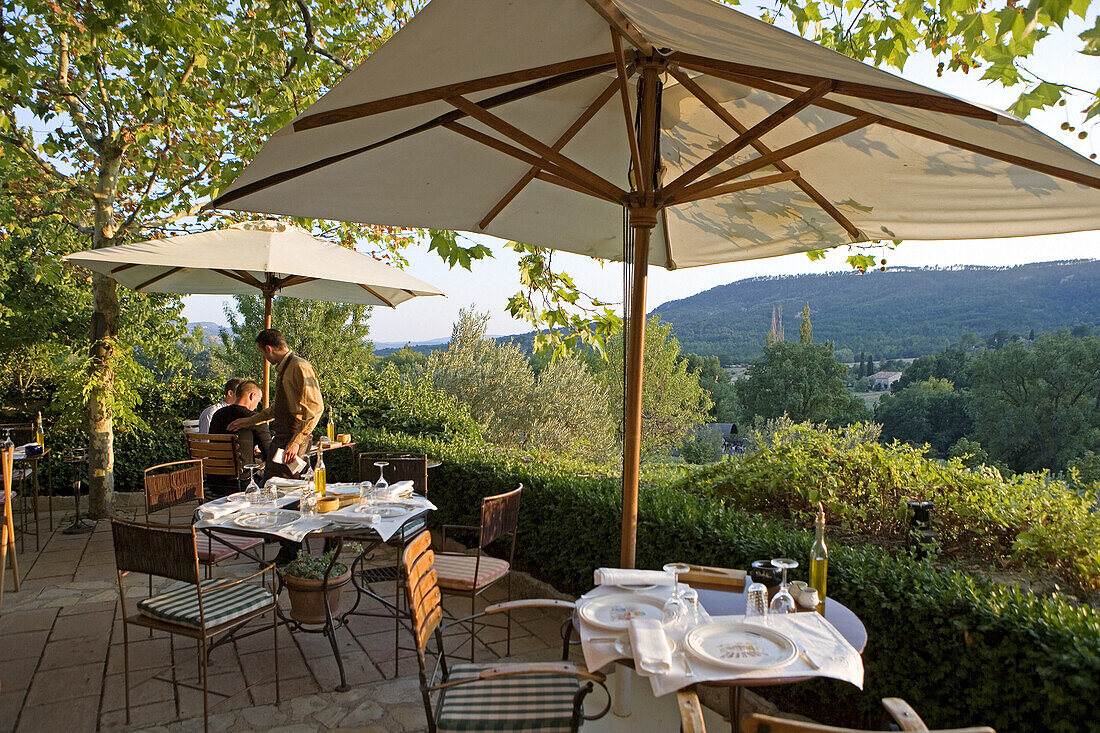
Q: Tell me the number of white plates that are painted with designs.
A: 2